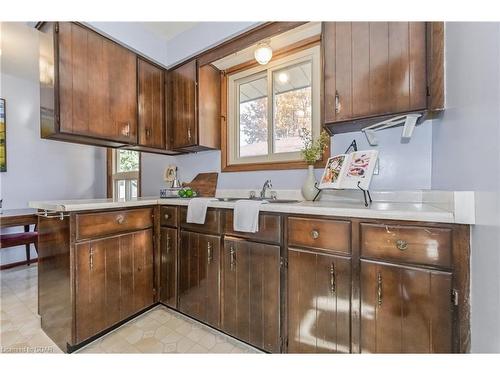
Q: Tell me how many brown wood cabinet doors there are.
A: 10